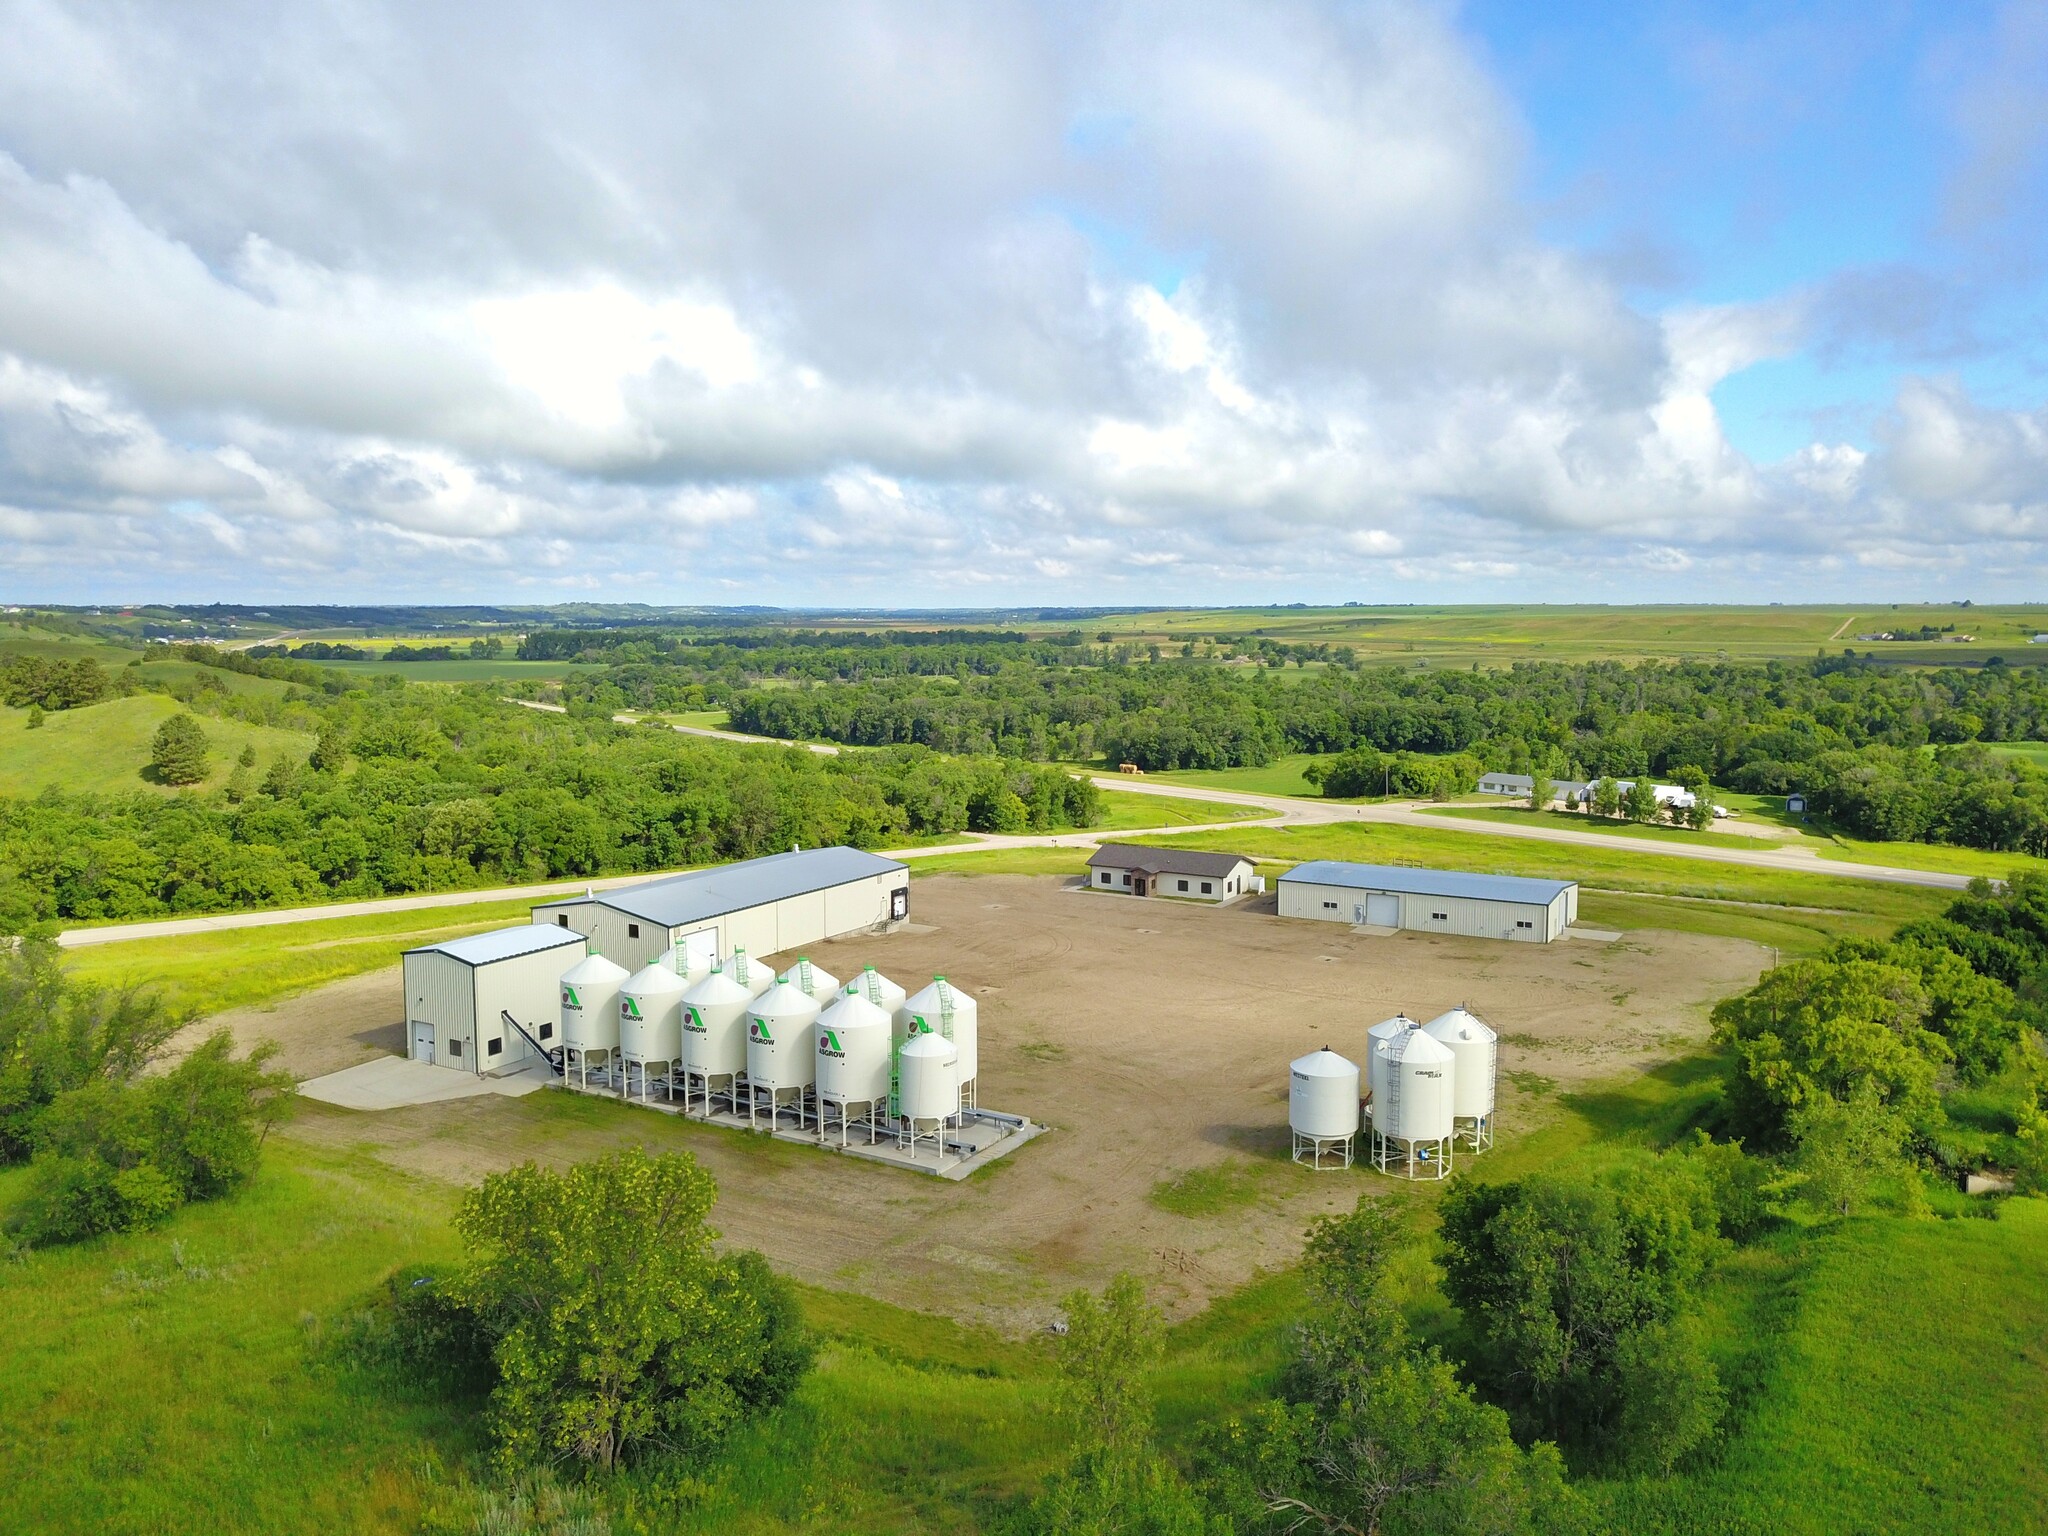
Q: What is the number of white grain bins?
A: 15